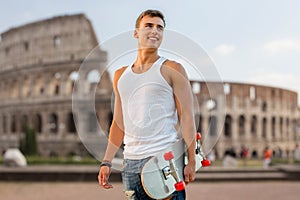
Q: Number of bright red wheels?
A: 4